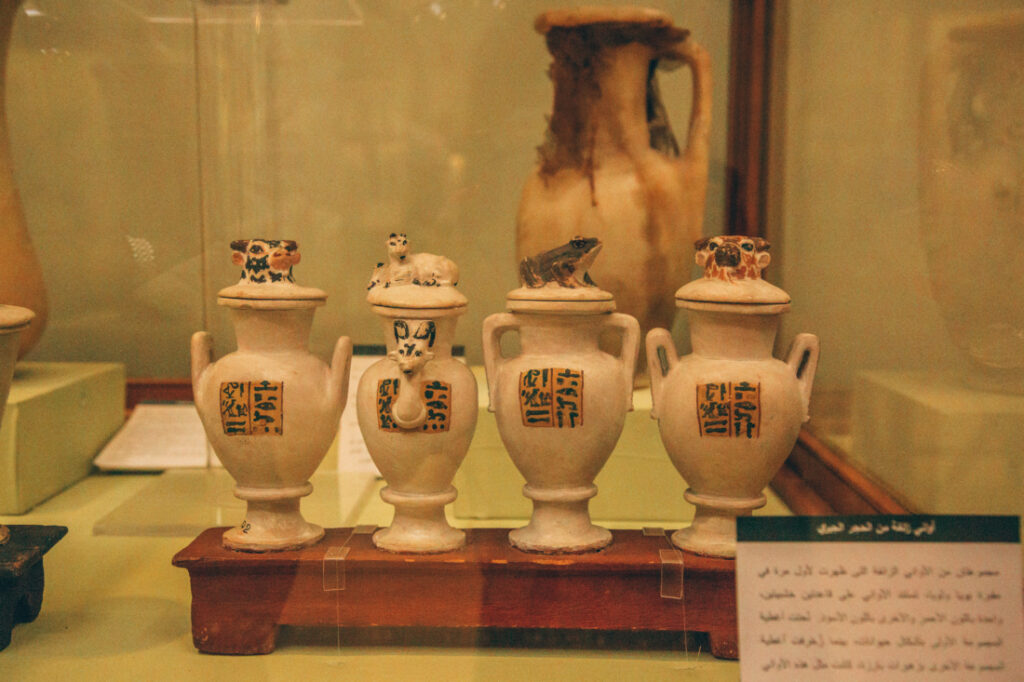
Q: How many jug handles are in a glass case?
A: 7